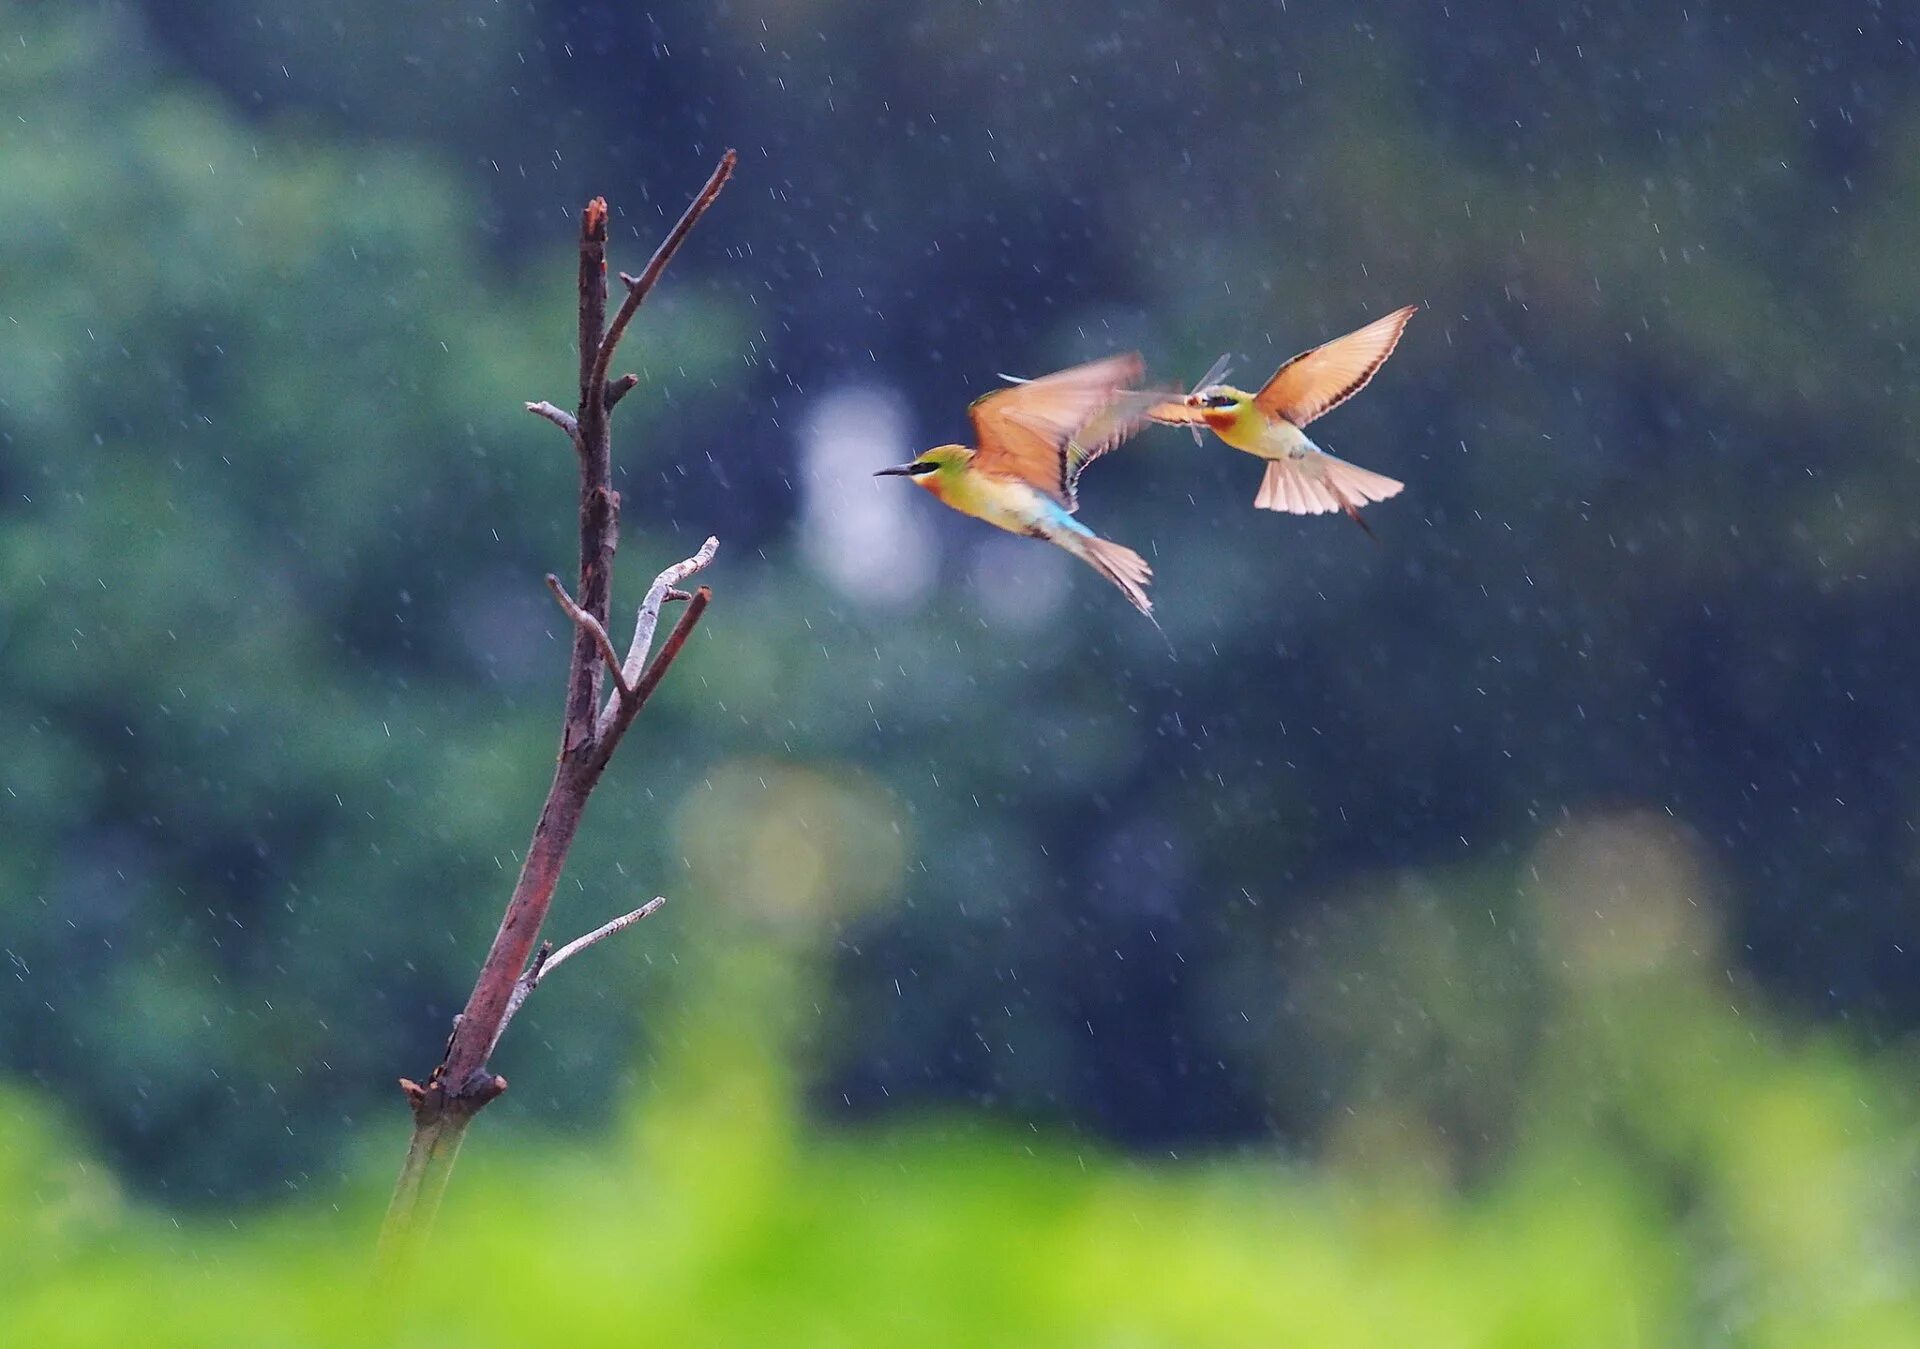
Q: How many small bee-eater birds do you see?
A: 2